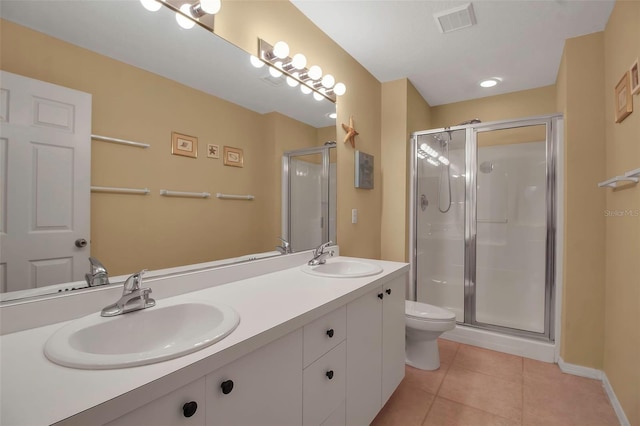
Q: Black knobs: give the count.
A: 6